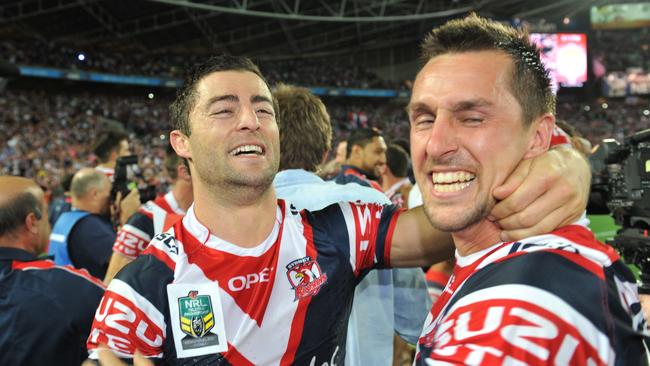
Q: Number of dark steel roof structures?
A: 1